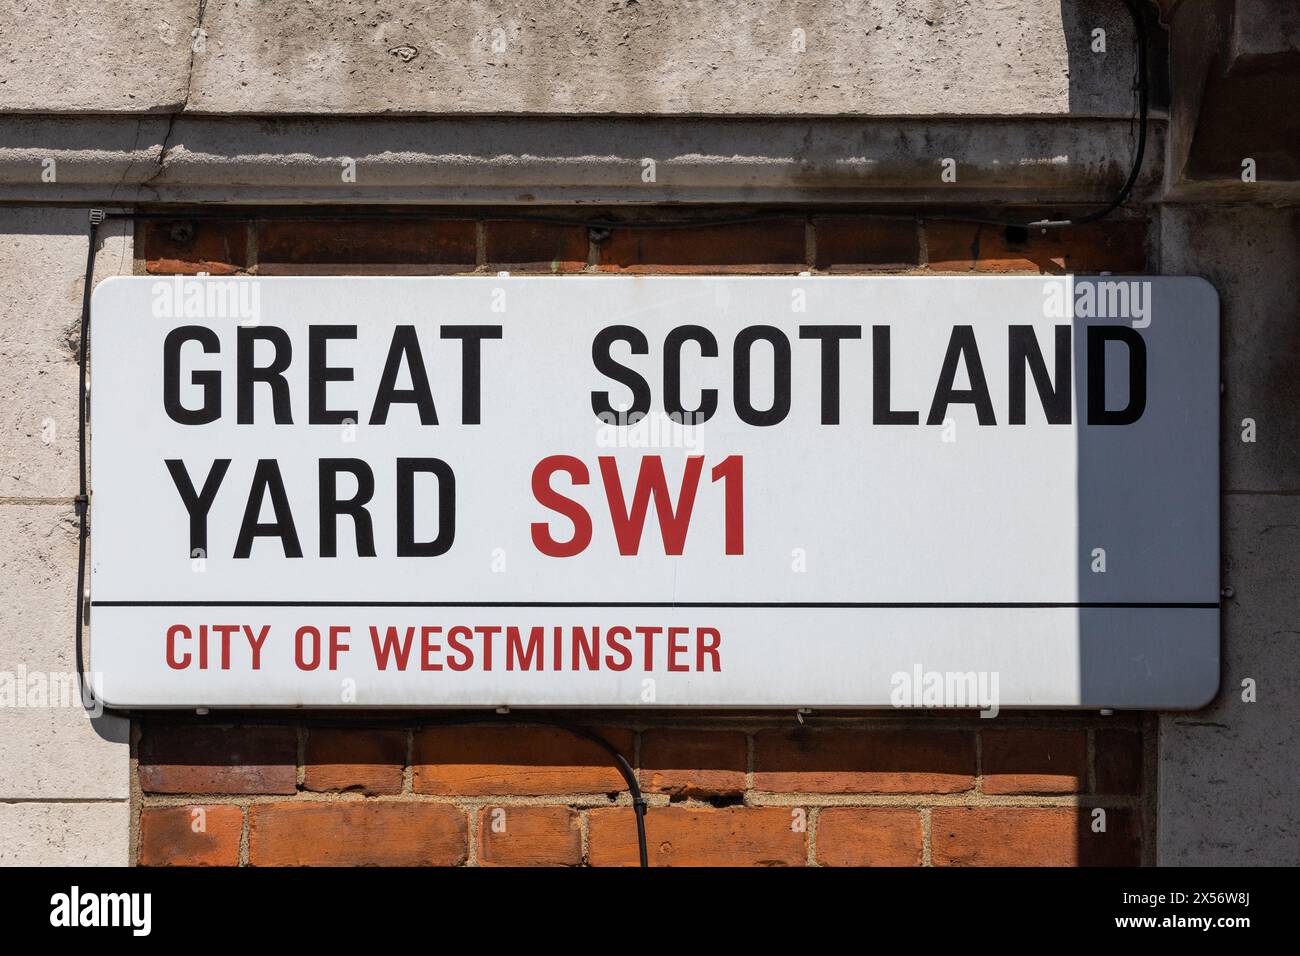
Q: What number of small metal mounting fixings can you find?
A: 12